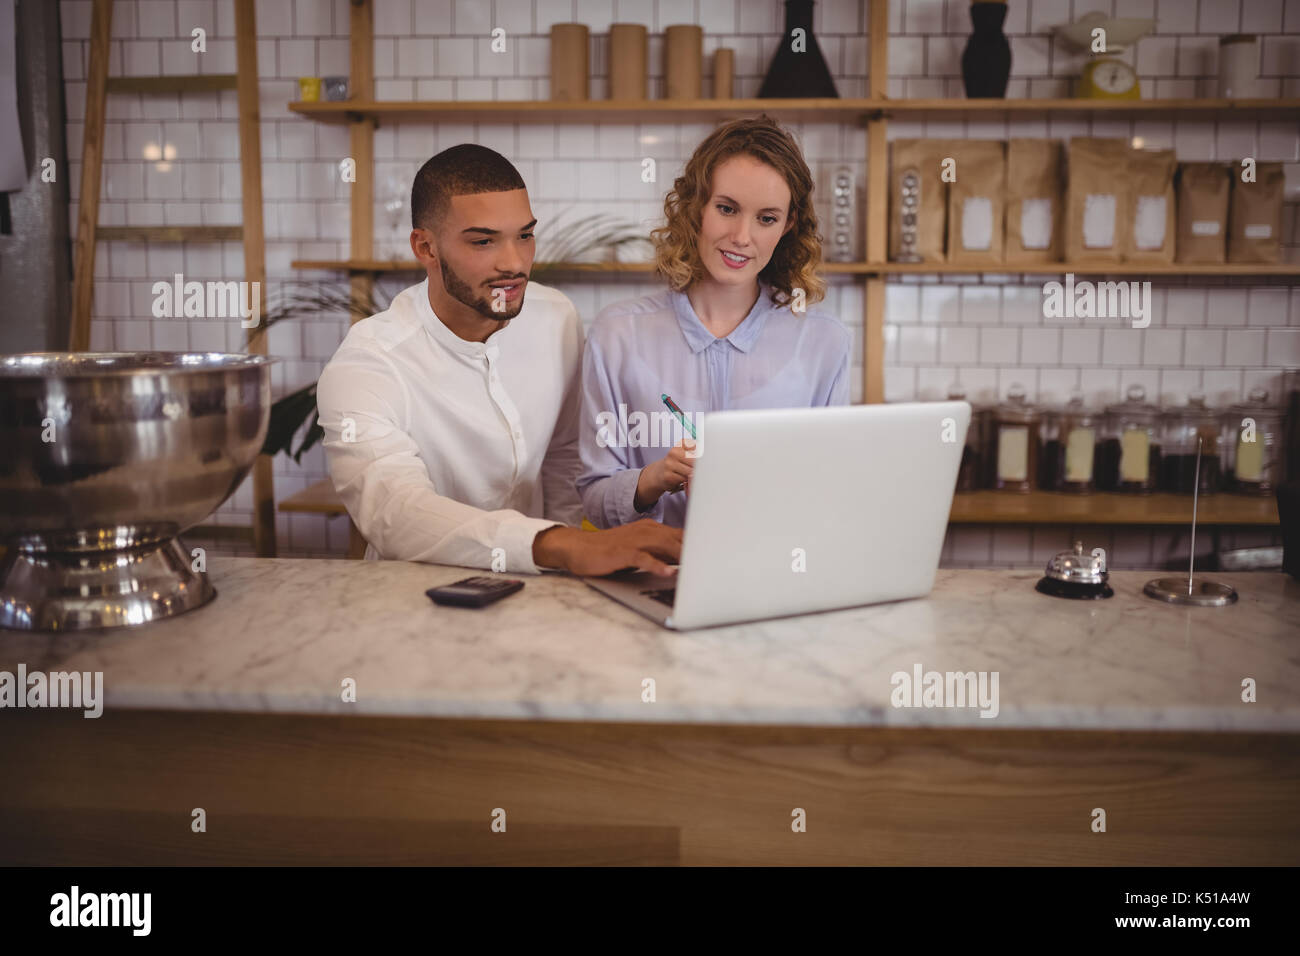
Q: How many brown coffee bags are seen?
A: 7